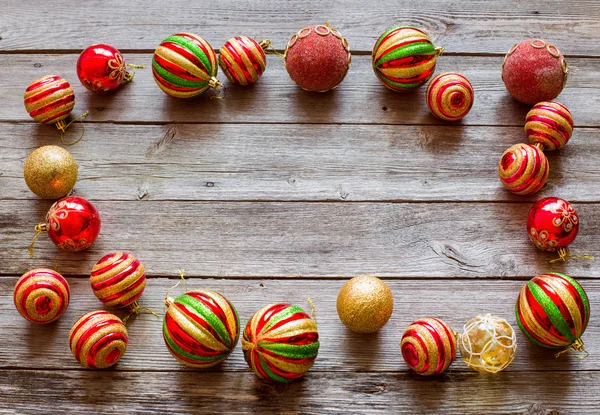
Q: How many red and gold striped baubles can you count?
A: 9